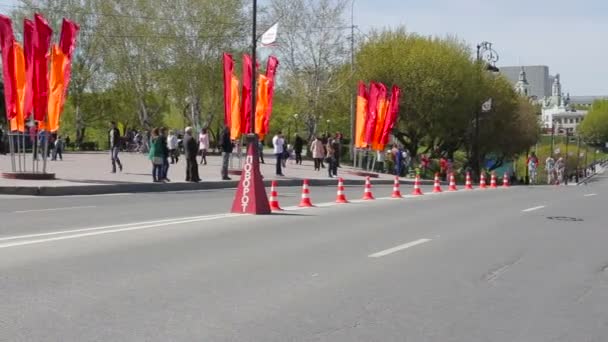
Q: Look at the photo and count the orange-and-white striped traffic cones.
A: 12